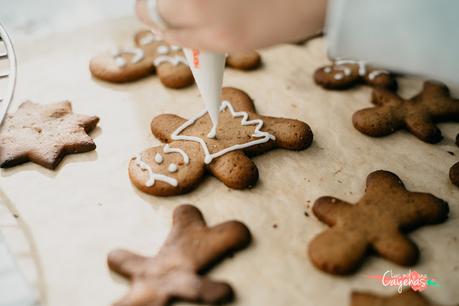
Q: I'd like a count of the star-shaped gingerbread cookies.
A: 1